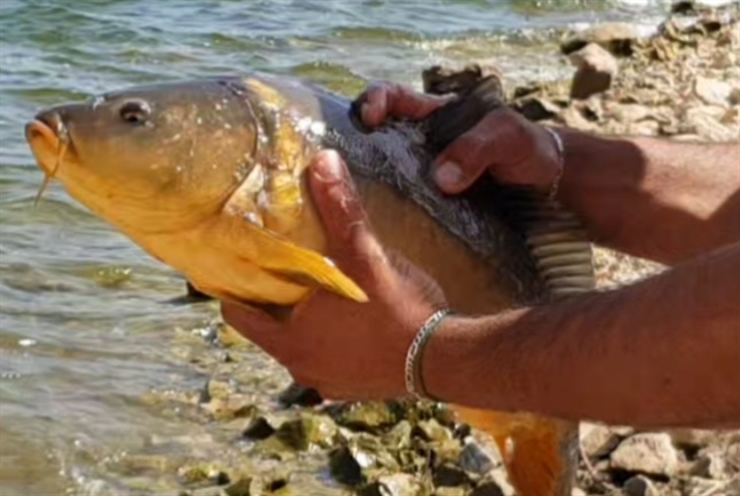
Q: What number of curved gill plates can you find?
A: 1